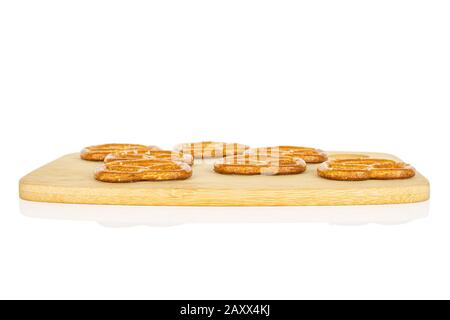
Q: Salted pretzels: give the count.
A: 7